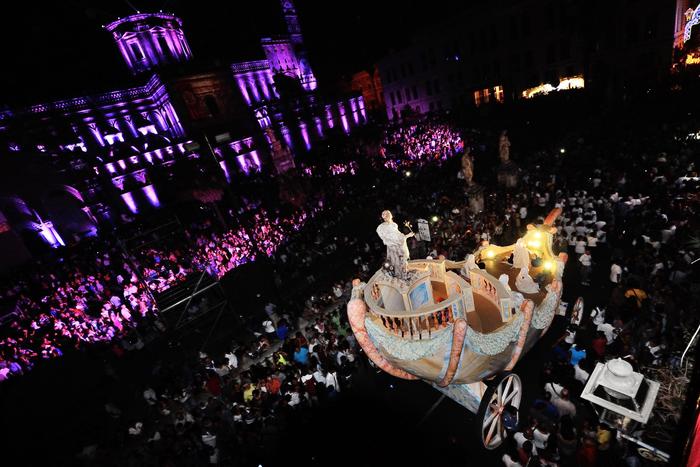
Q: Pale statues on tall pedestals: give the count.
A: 2